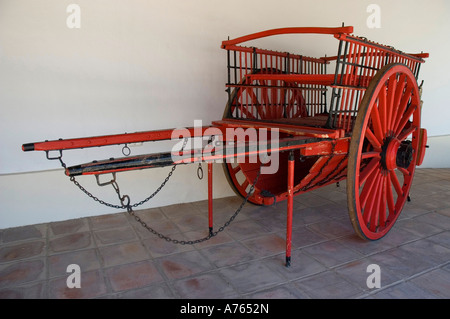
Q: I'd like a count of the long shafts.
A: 2